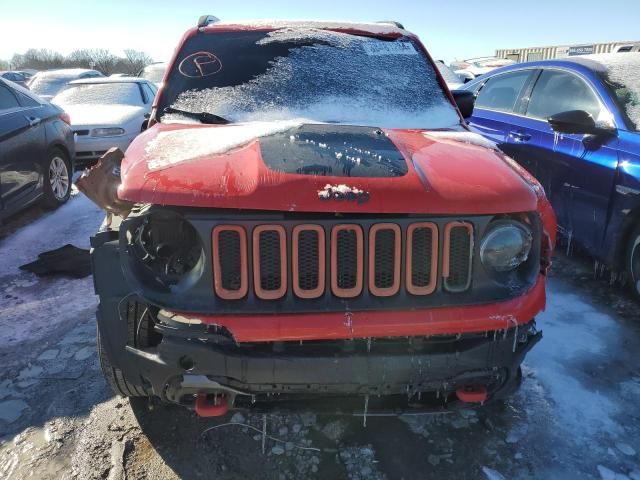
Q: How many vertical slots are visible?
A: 7